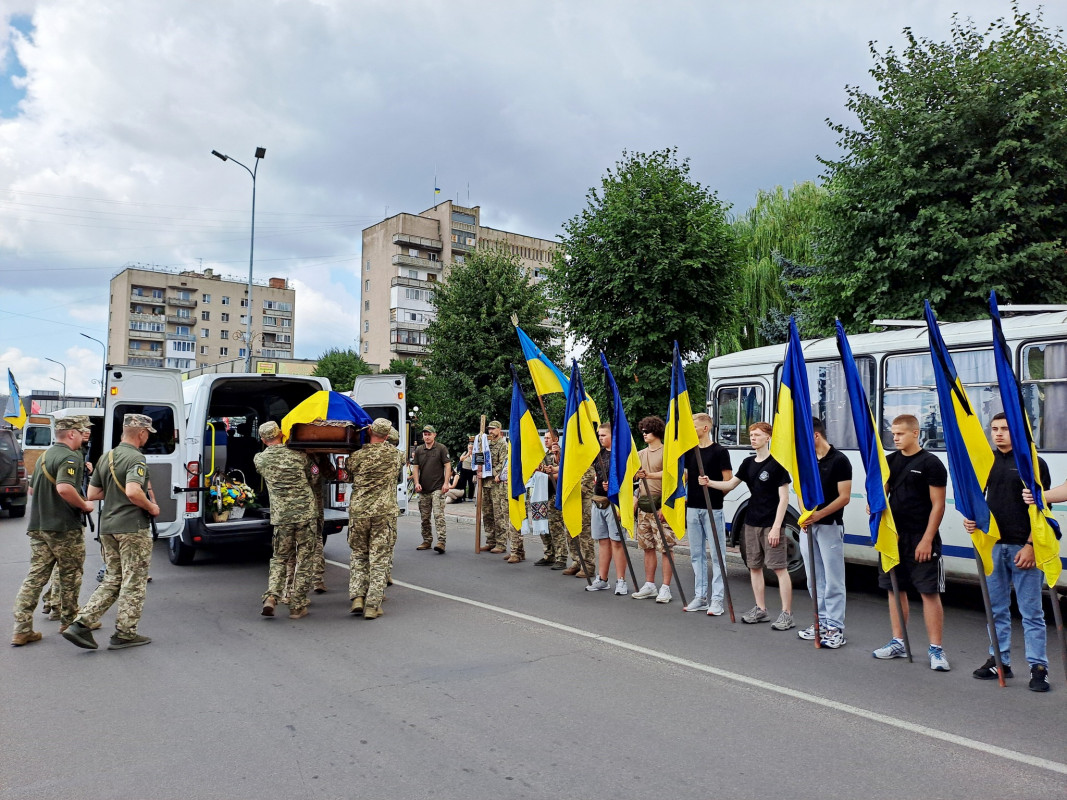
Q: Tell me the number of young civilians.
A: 7